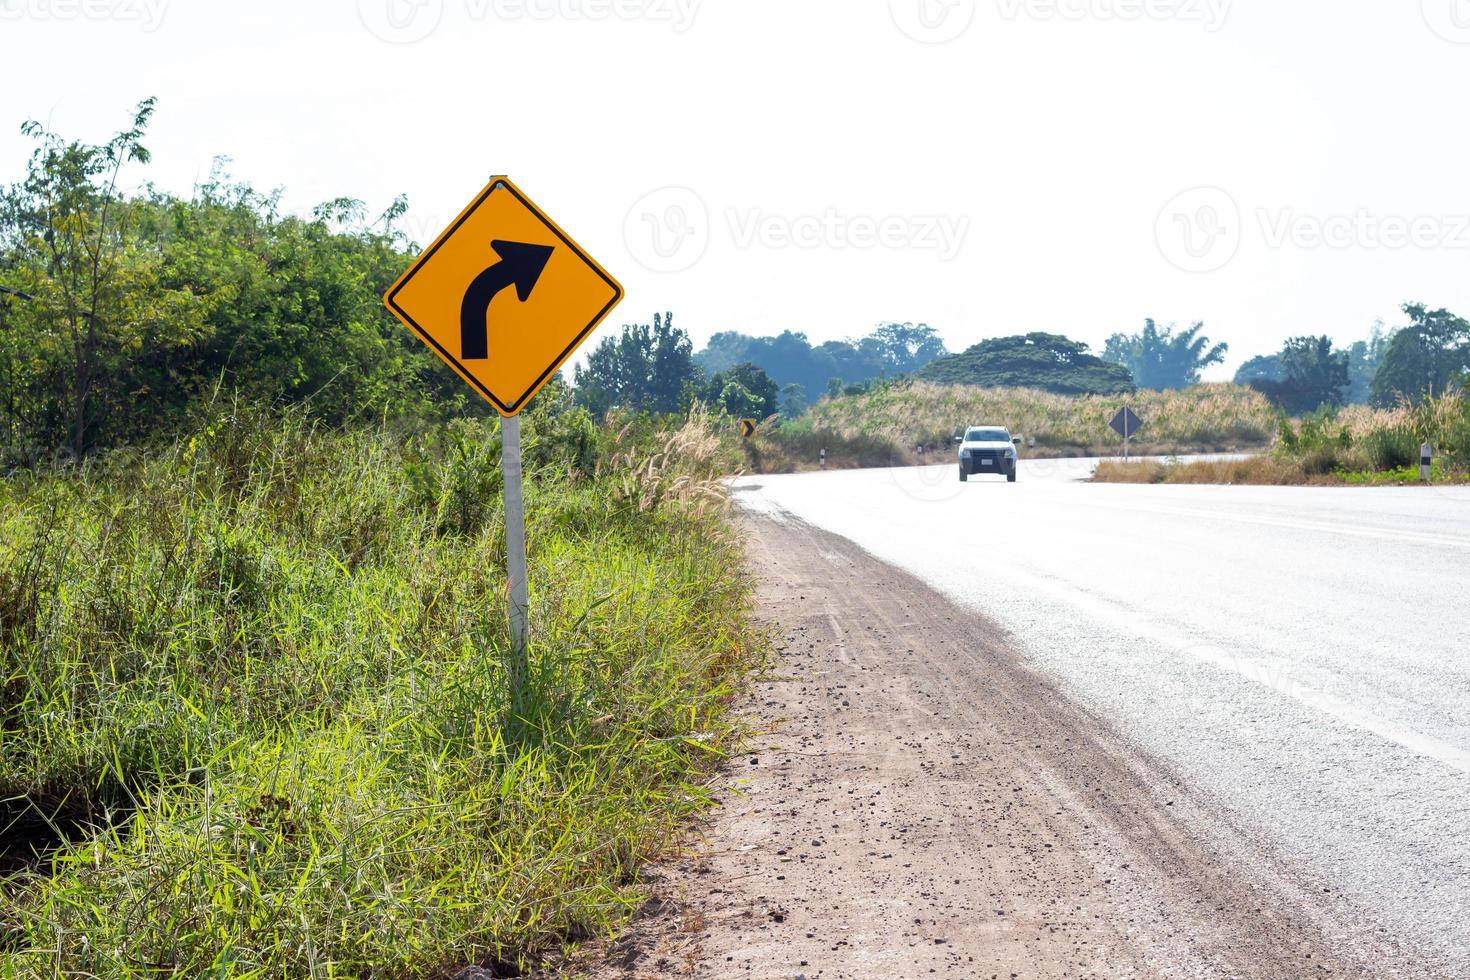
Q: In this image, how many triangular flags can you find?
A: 0